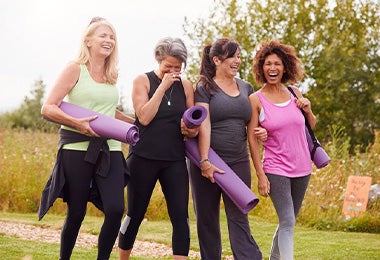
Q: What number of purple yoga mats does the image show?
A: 4